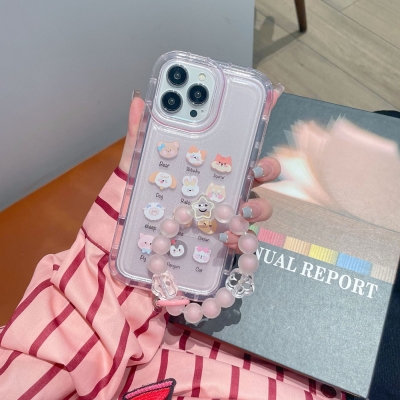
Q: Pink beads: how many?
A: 12